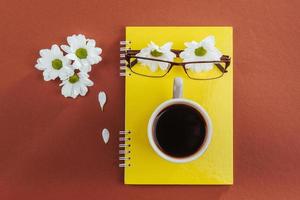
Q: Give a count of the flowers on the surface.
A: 5